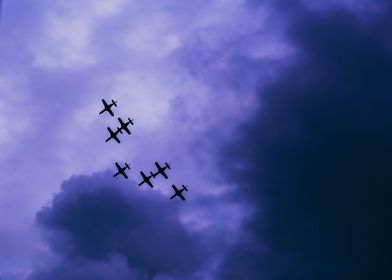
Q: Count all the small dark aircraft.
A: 7